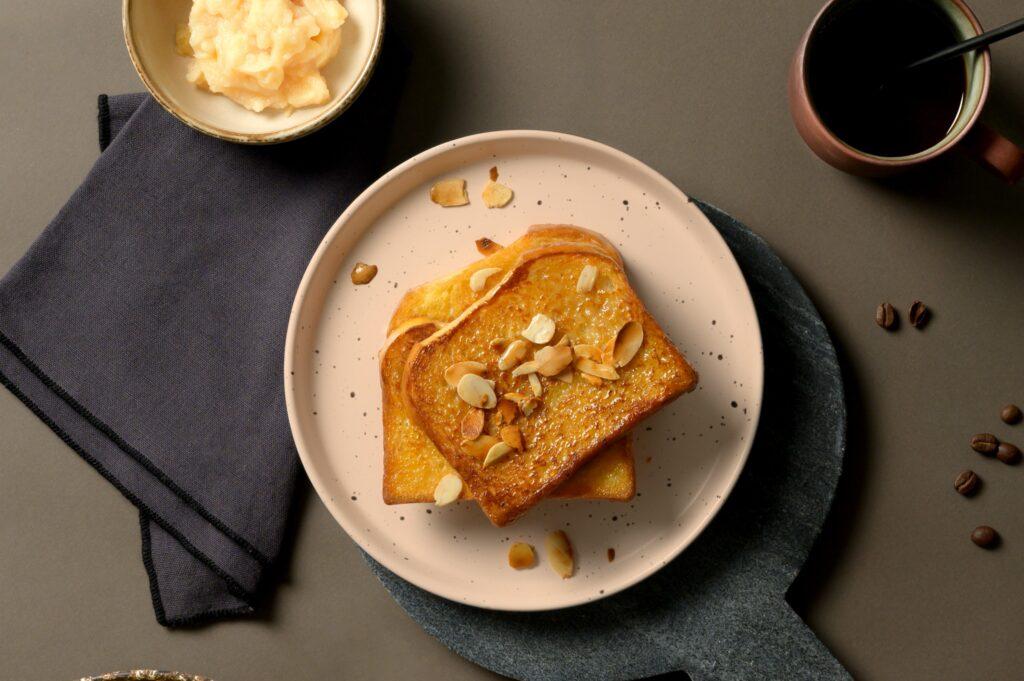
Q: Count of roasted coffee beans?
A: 7